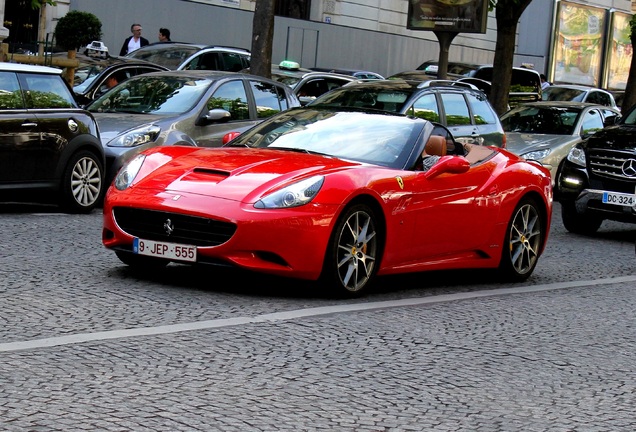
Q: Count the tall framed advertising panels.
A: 2